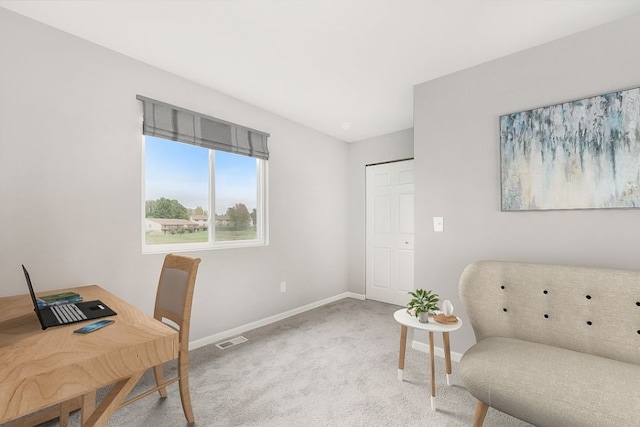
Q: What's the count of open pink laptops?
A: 0